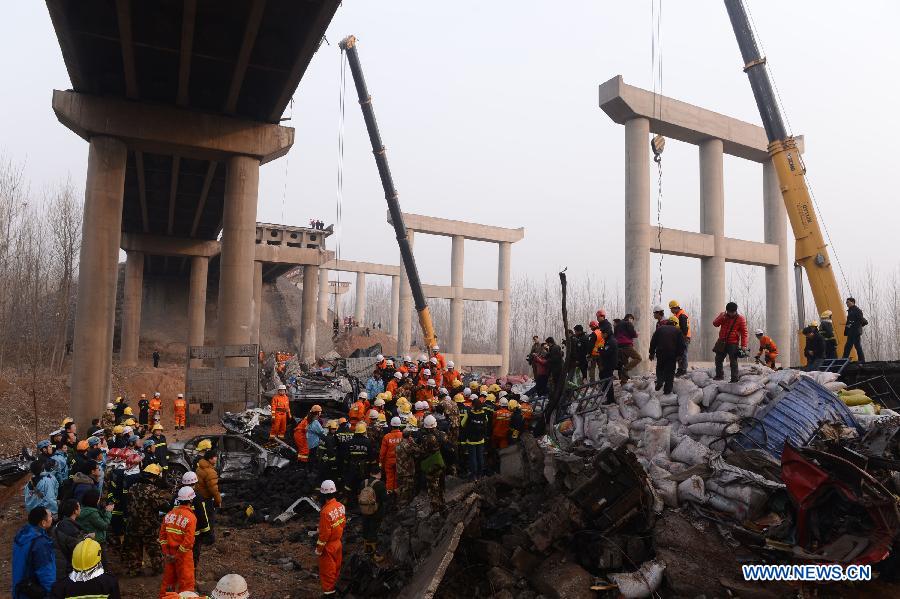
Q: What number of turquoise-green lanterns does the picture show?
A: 0